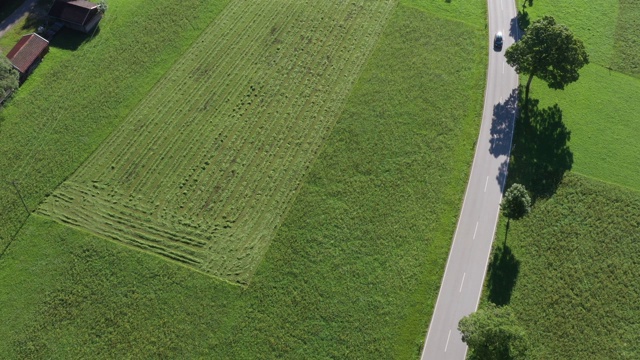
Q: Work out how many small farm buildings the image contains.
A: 2